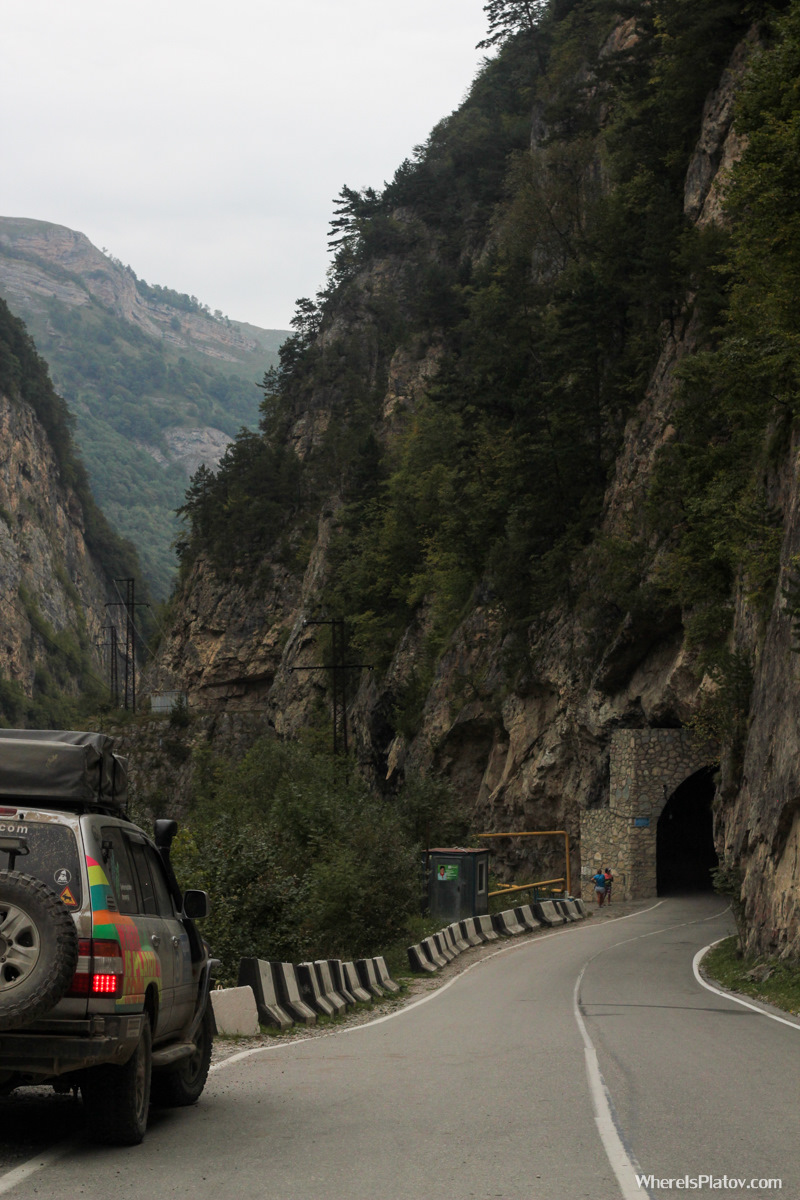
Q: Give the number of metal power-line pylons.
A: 3